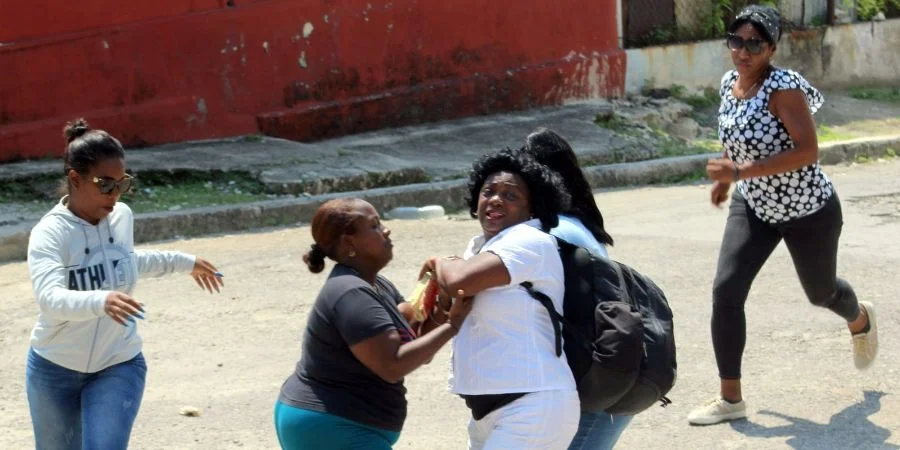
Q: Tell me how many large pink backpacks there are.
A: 0